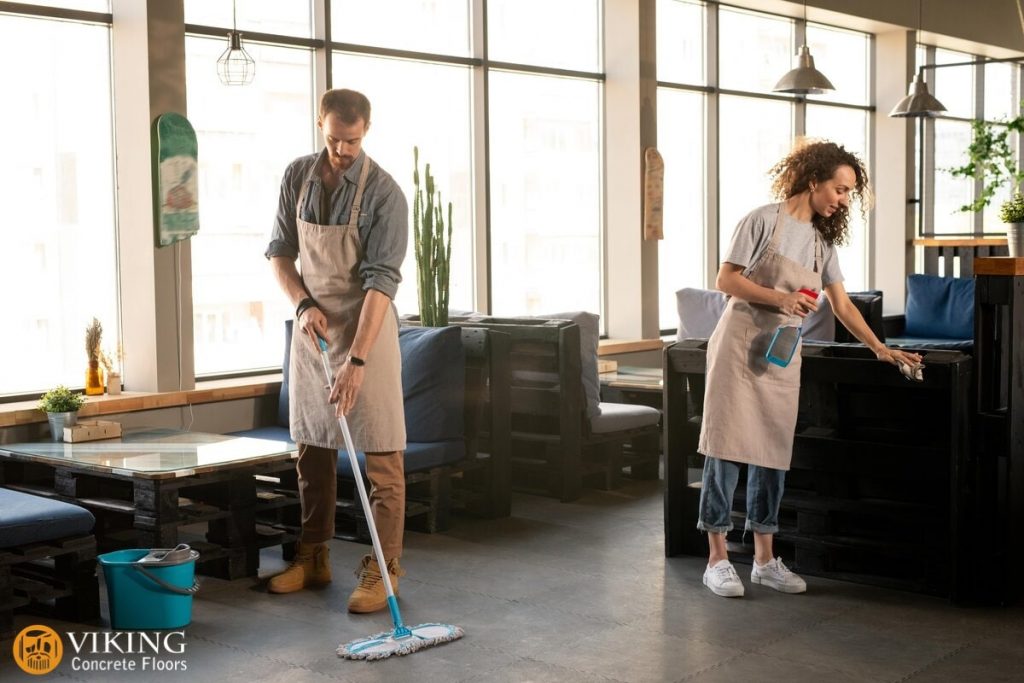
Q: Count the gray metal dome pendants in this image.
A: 2